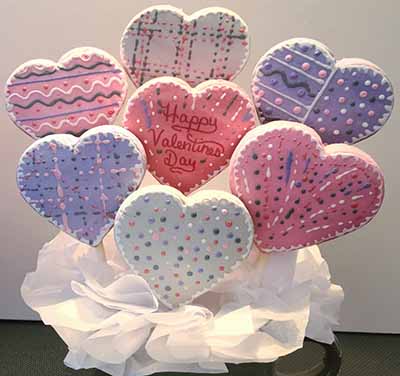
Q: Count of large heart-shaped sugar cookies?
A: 7